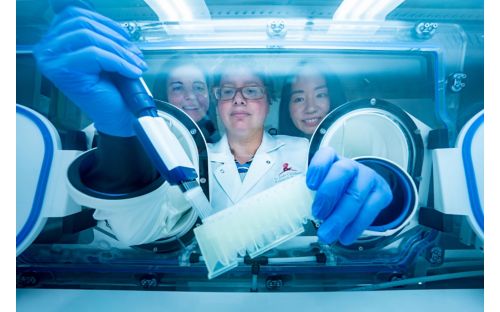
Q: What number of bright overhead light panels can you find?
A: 2